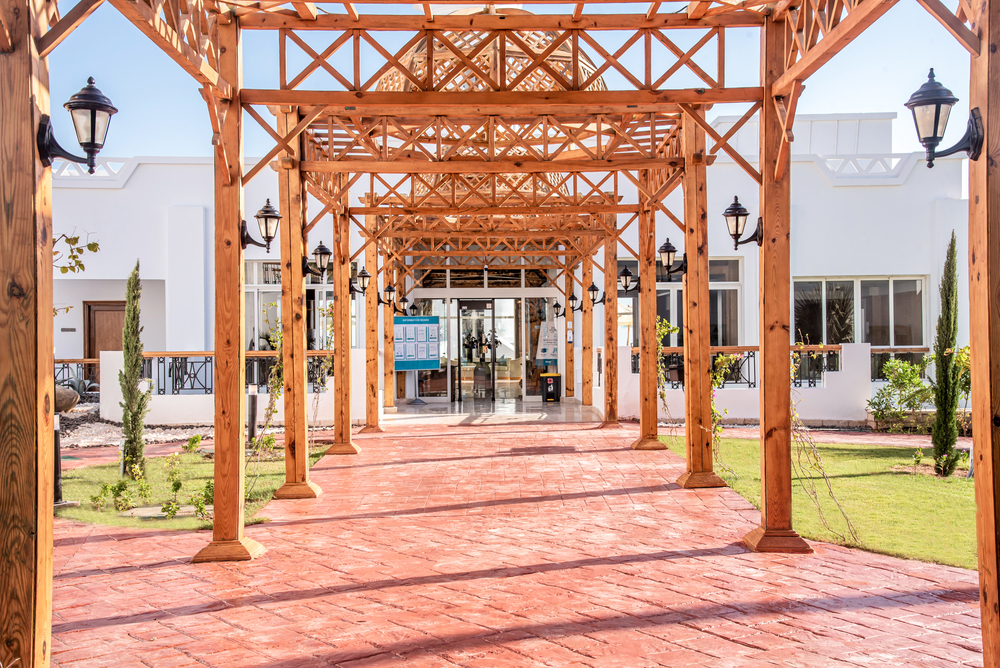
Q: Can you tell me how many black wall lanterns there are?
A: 14